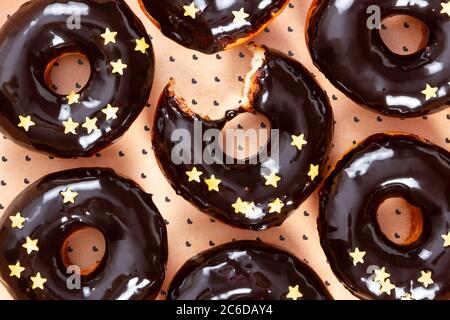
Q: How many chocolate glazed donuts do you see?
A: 7